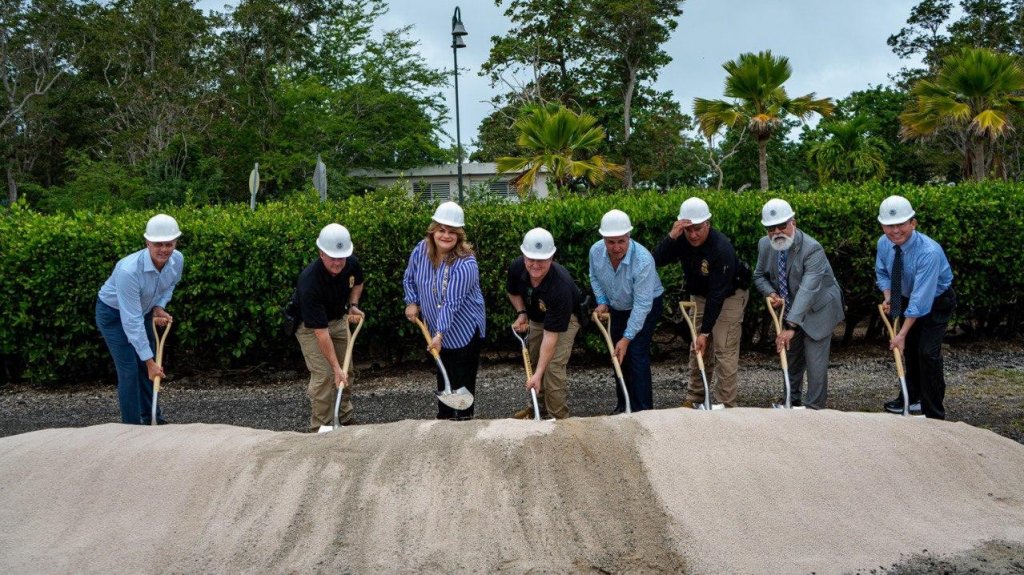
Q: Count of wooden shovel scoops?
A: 0